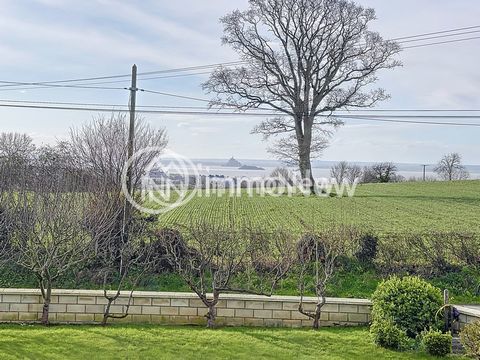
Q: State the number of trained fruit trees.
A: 4